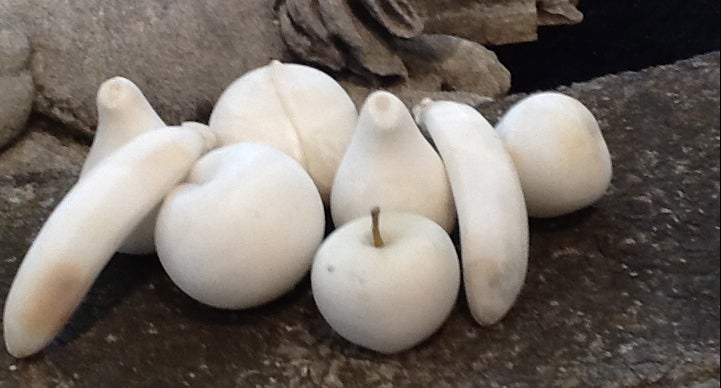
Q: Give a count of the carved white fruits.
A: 8